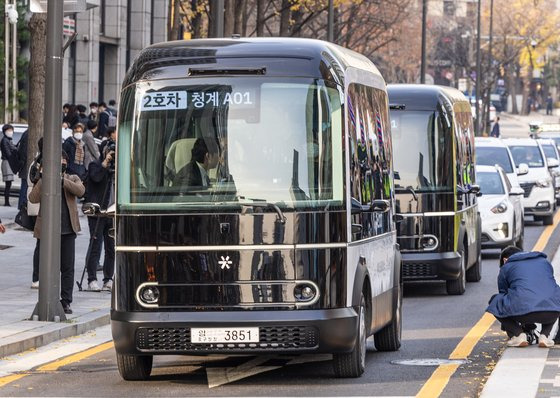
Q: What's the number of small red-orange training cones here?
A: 0